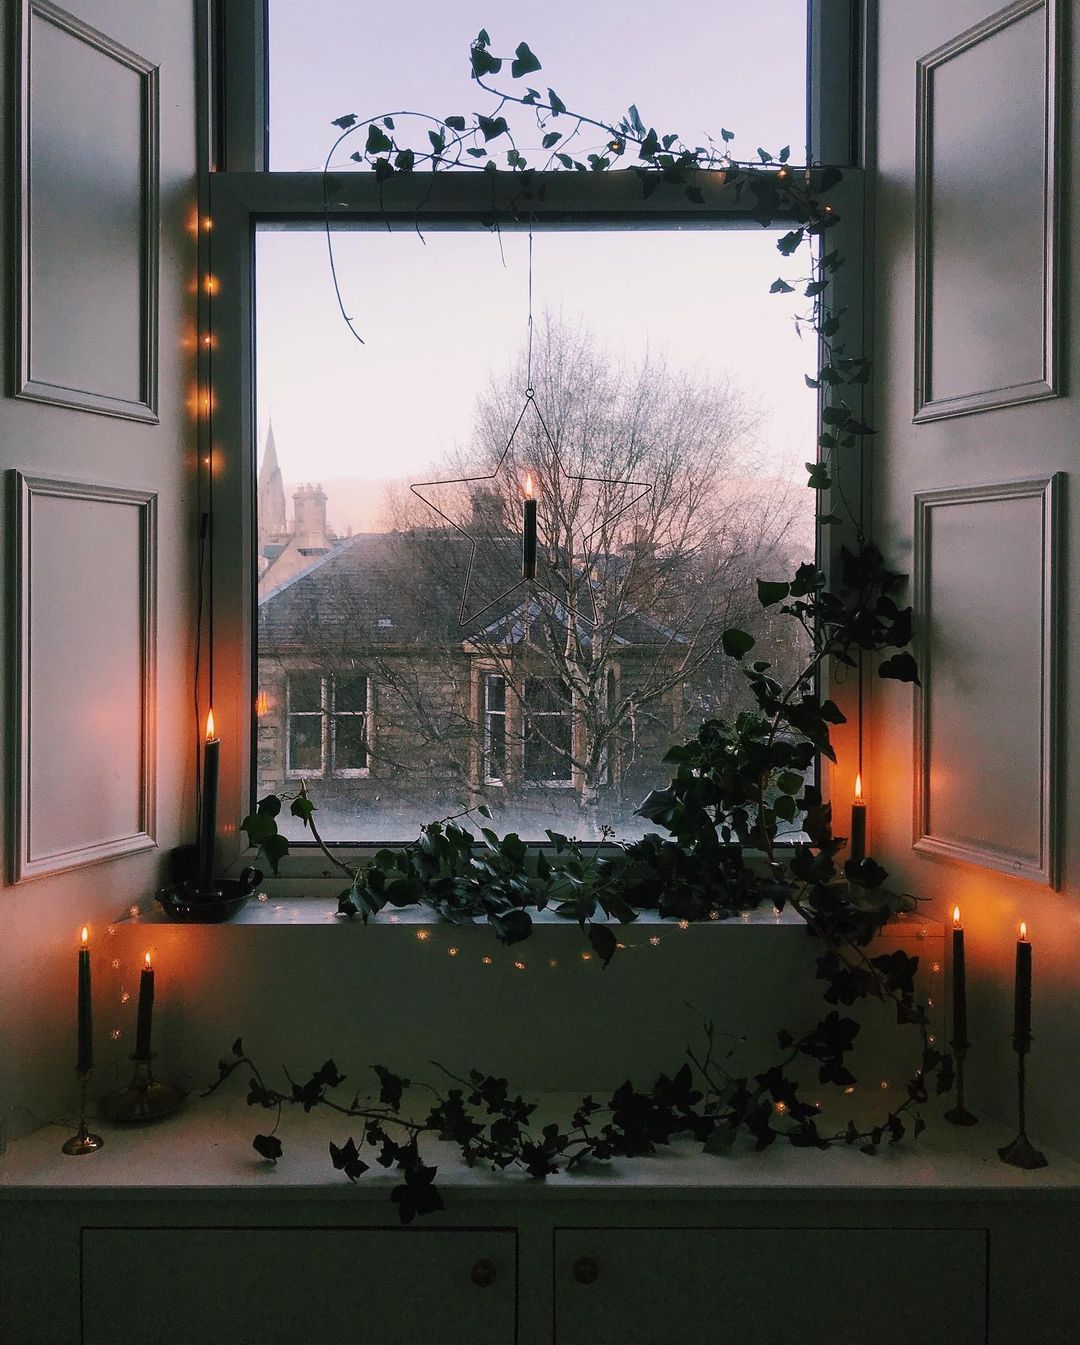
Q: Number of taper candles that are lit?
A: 7